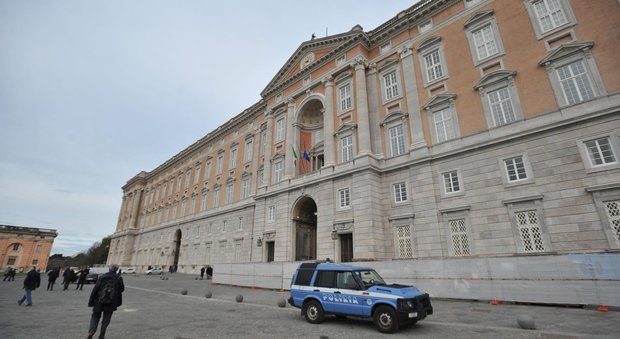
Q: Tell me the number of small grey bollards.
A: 5